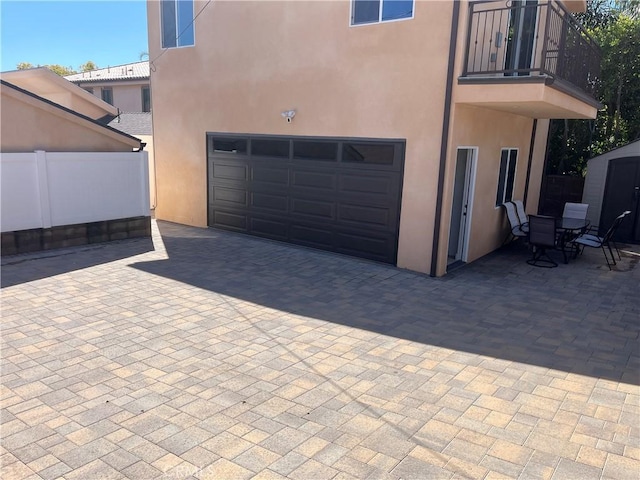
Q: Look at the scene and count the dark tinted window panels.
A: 4